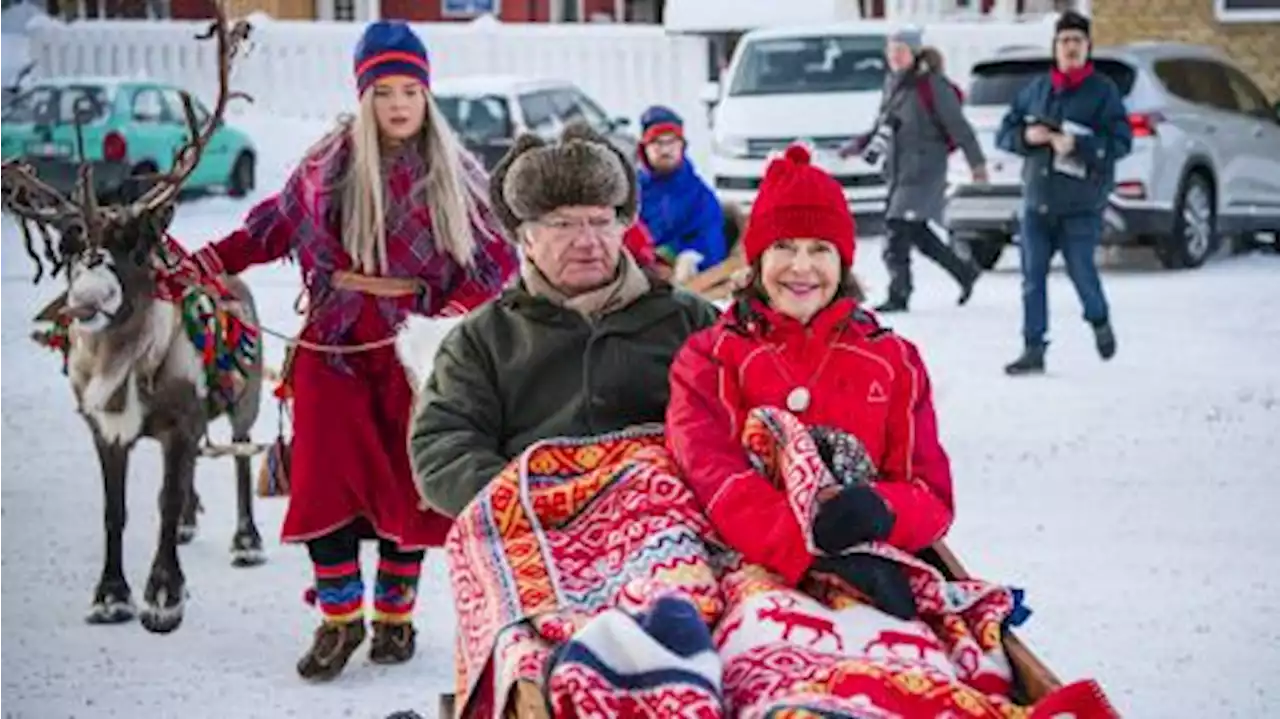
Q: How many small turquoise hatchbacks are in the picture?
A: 1